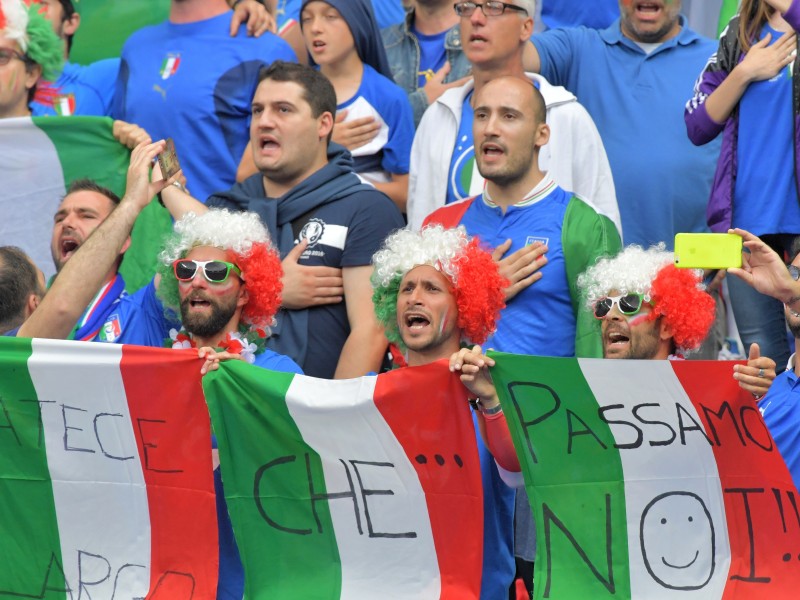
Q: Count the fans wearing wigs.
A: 4